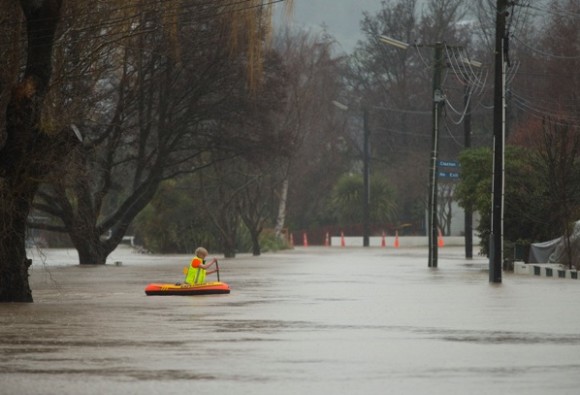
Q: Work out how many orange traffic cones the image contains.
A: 7